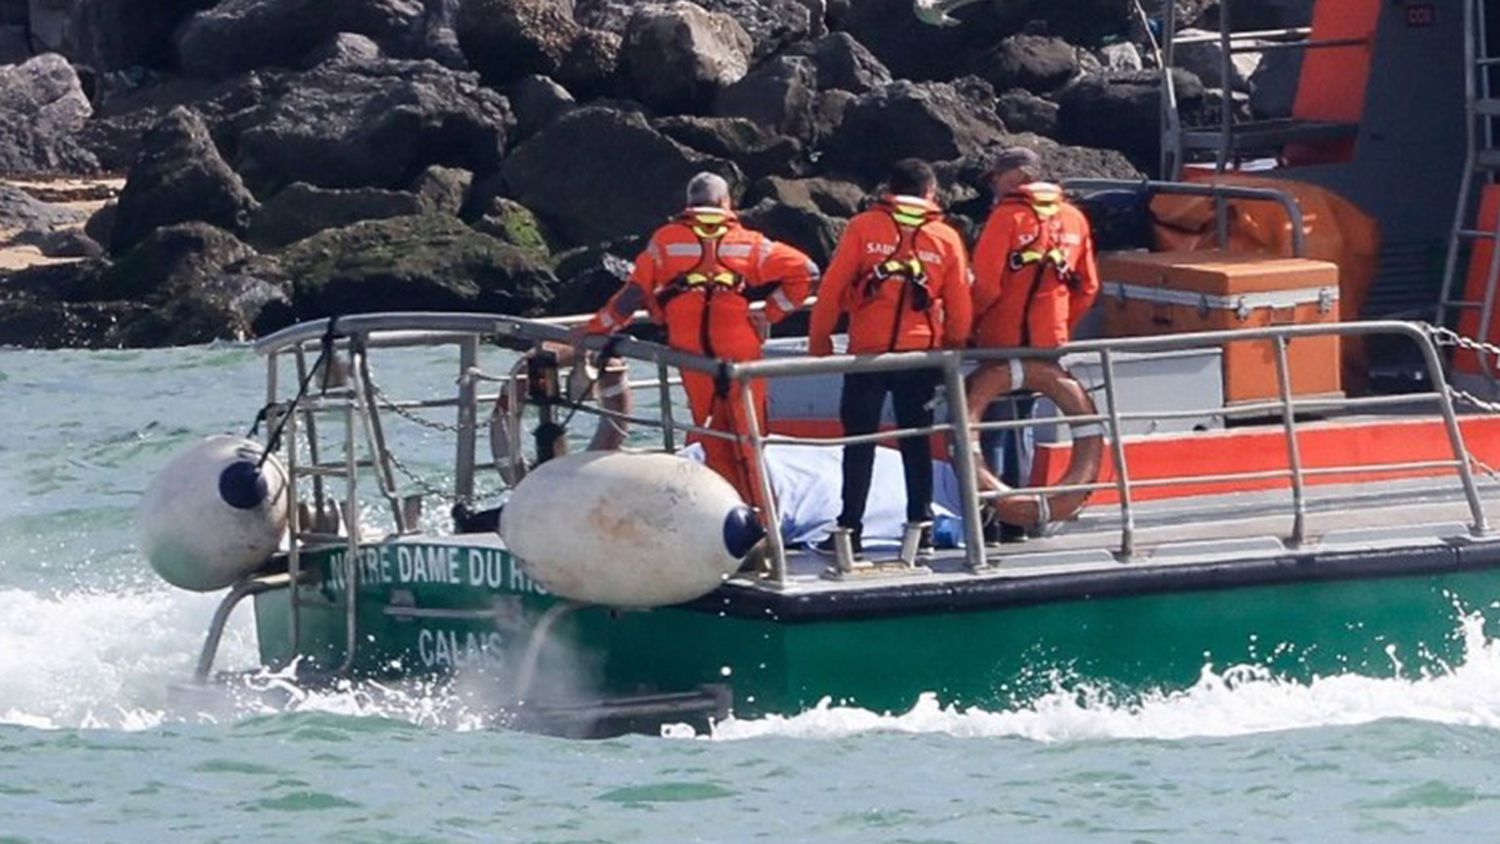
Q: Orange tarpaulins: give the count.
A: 1